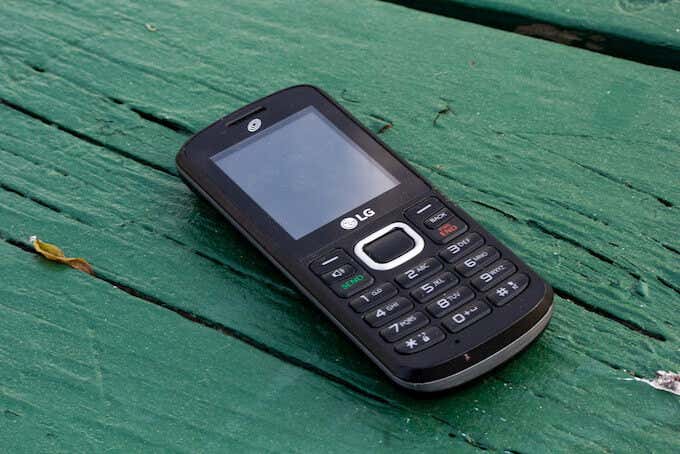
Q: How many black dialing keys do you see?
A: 12